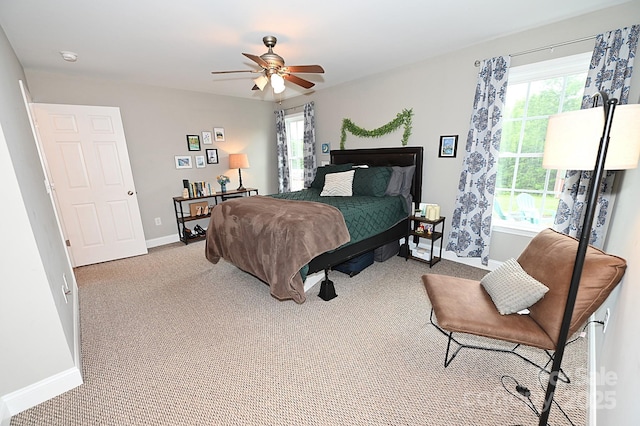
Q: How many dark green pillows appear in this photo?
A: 2